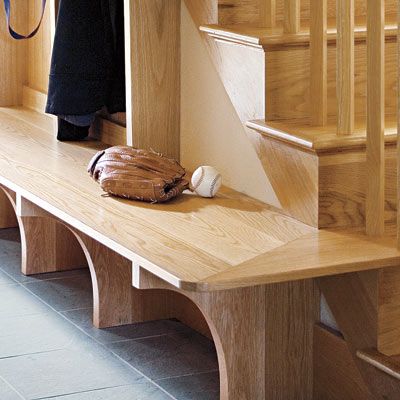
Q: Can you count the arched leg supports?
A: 3